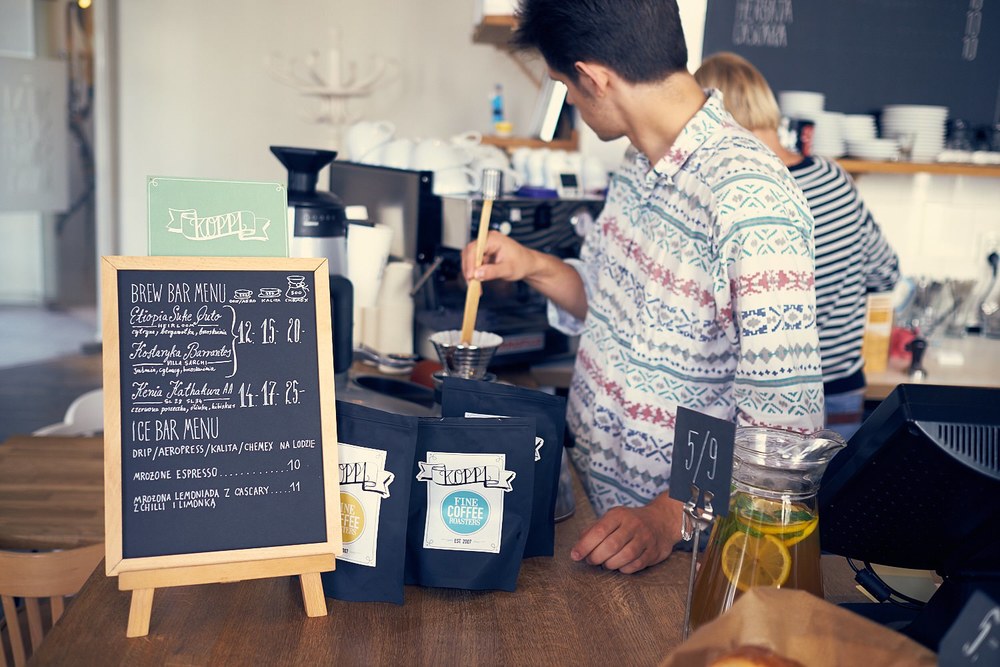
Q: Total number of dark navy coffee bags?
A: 3